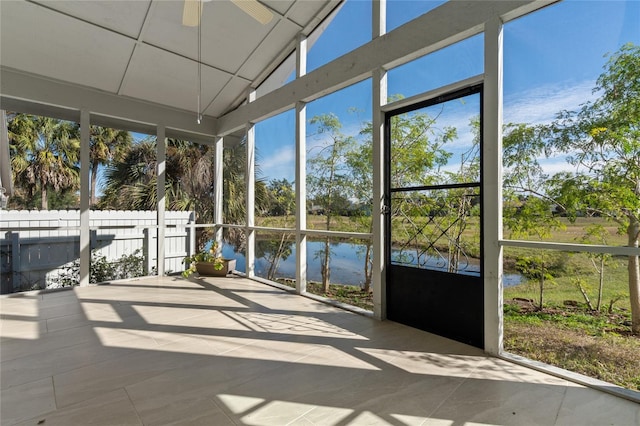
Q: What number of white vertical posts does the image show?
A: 7